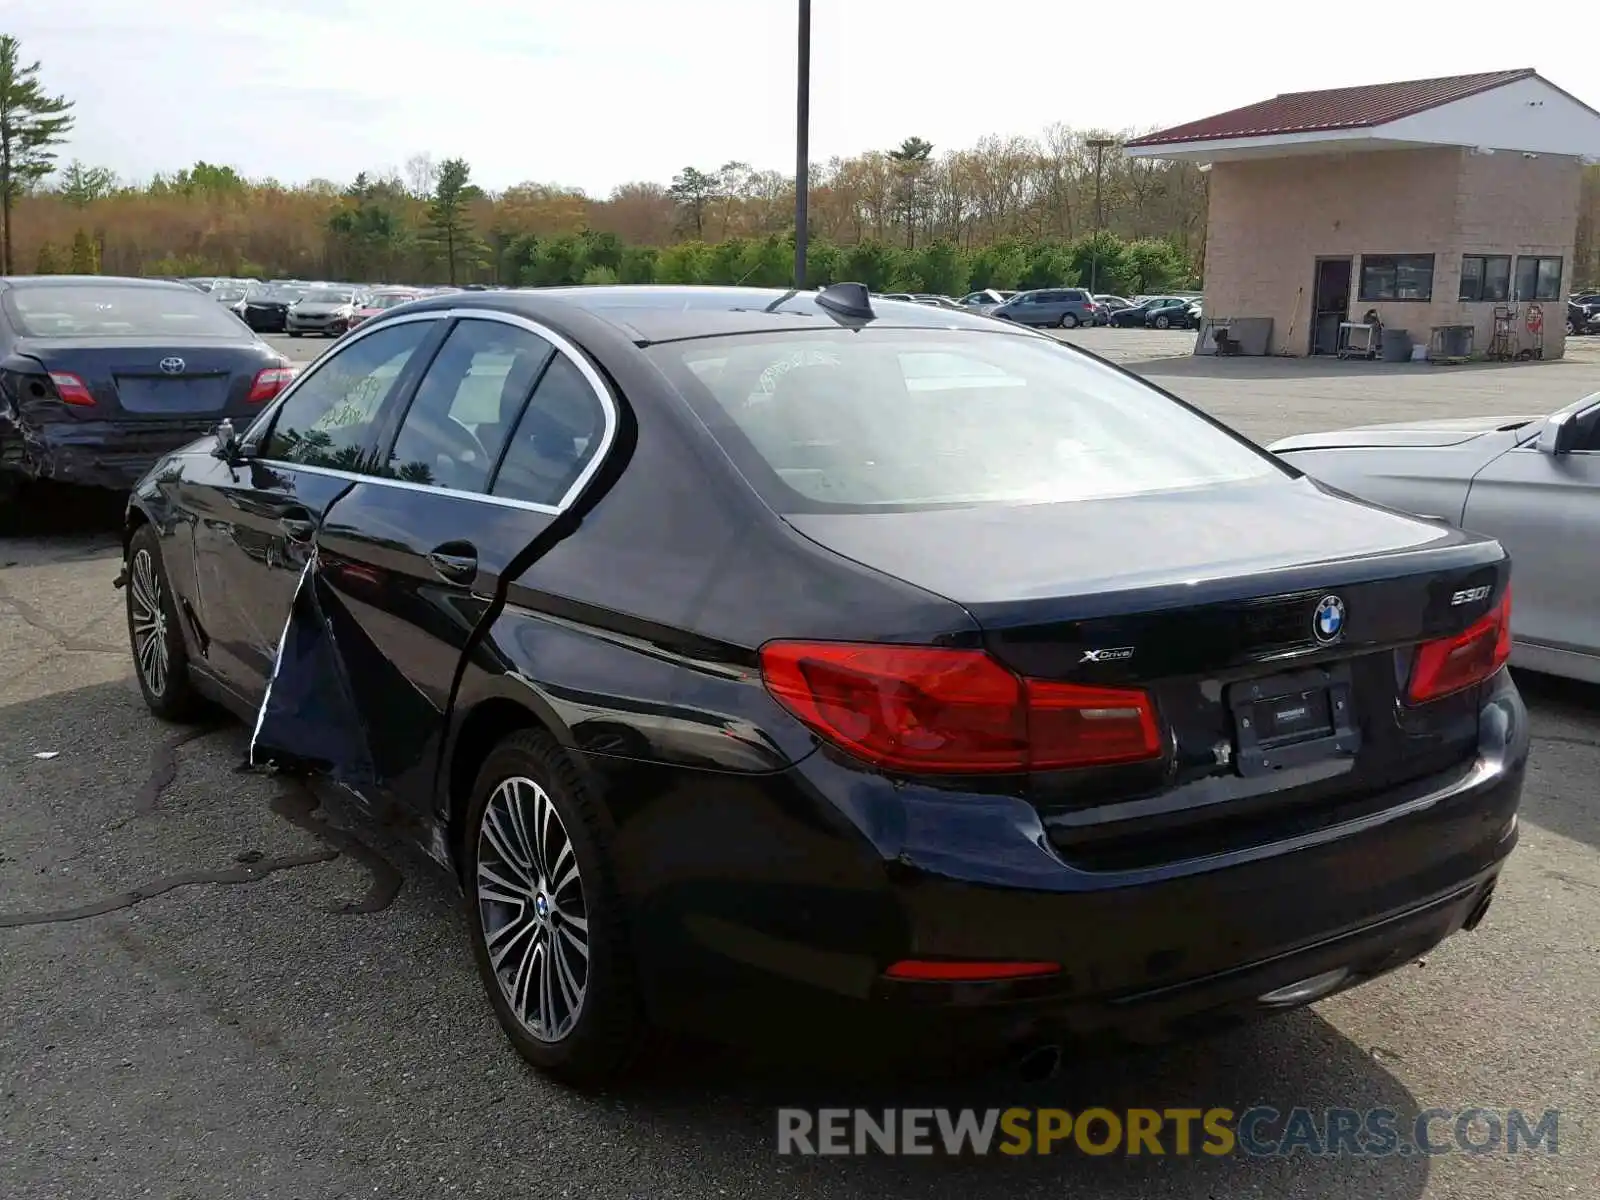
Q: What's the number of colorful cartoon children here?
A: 0